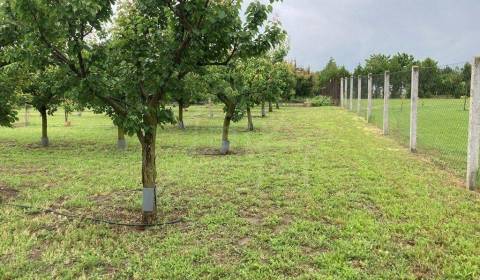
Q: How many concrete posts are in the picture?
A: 8